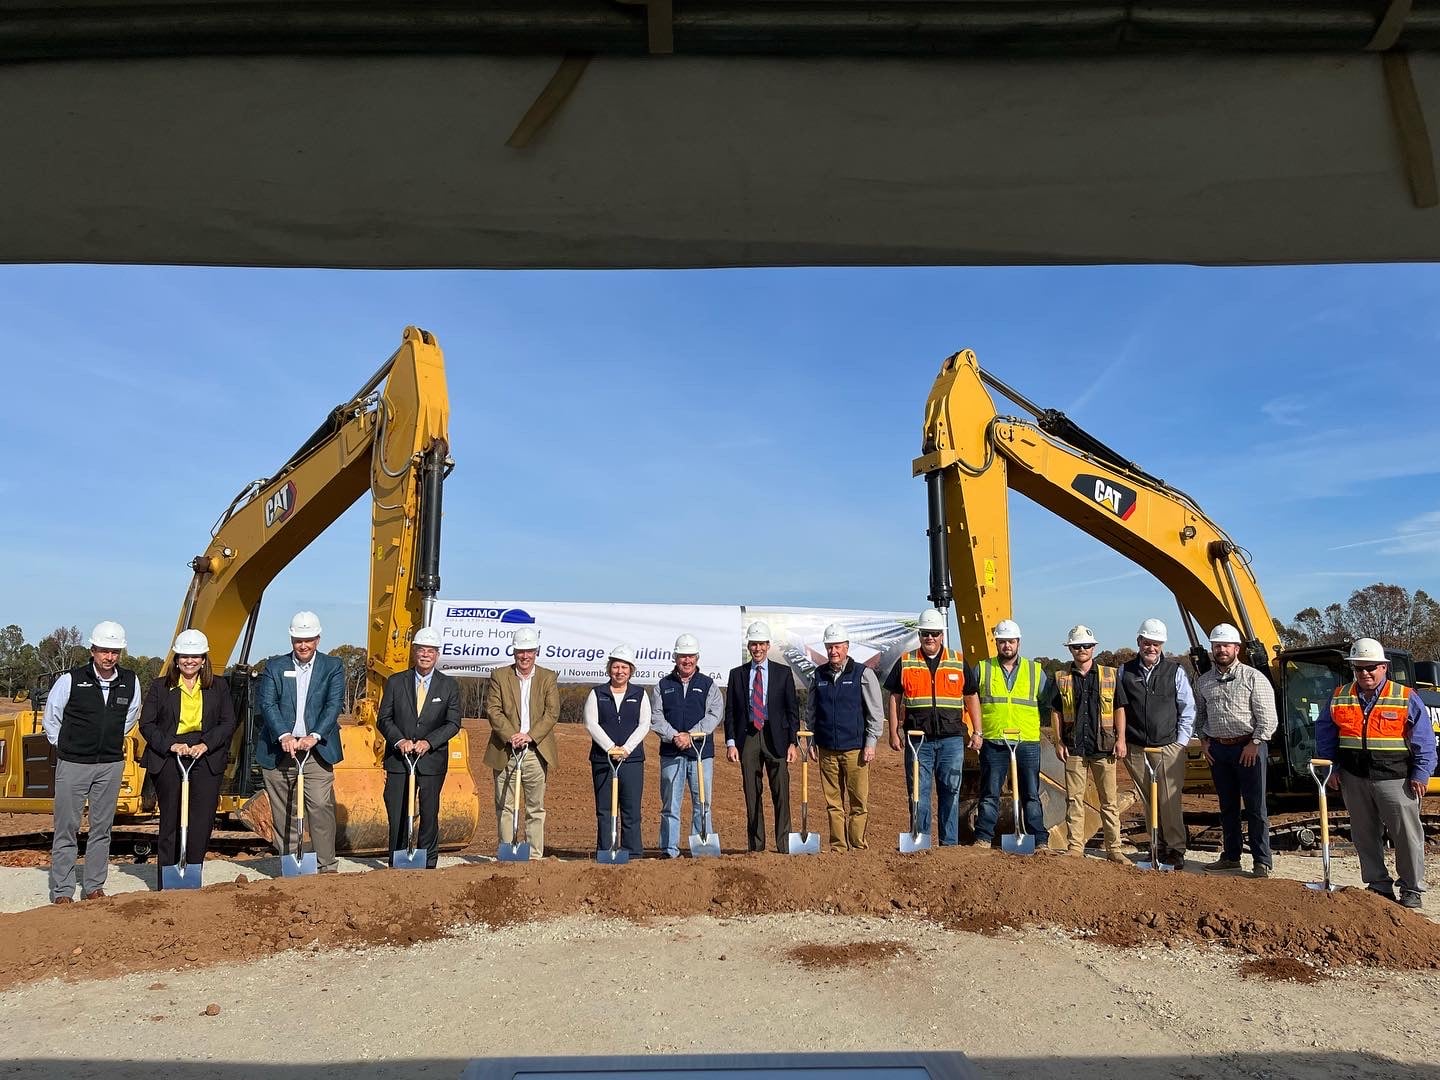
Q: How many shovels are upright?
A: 11